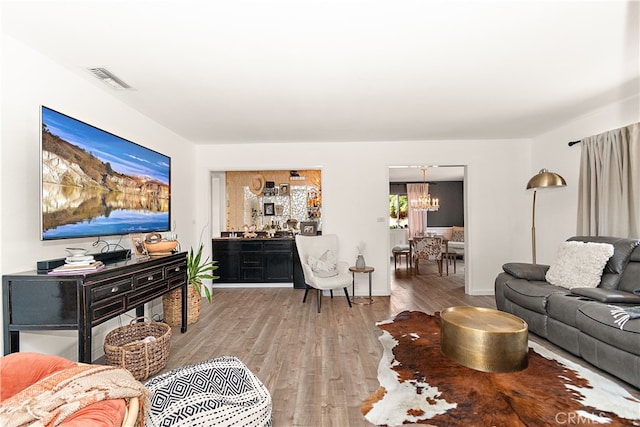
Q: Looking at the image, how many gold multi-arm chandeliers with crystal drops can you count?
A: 1